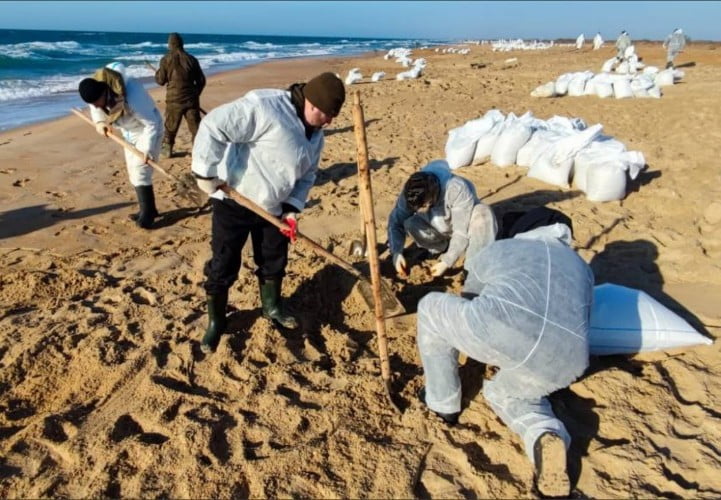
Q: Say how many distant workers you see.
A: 4